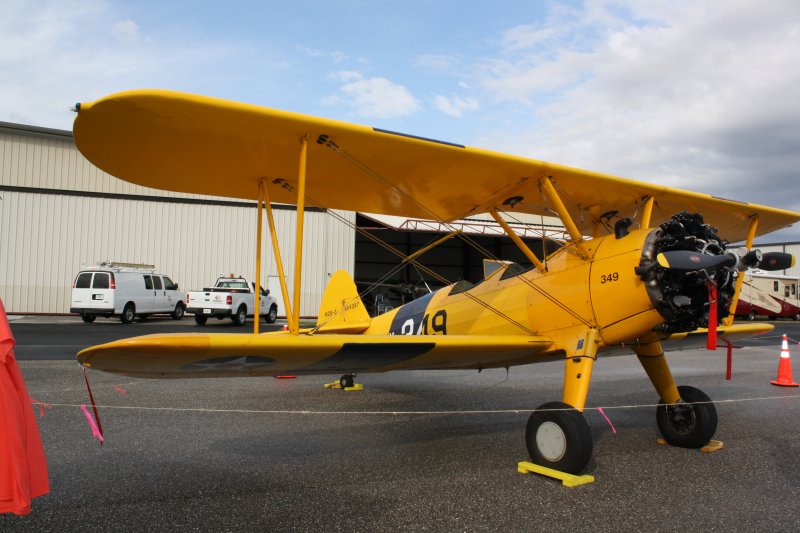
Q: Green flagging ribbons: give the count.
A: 0